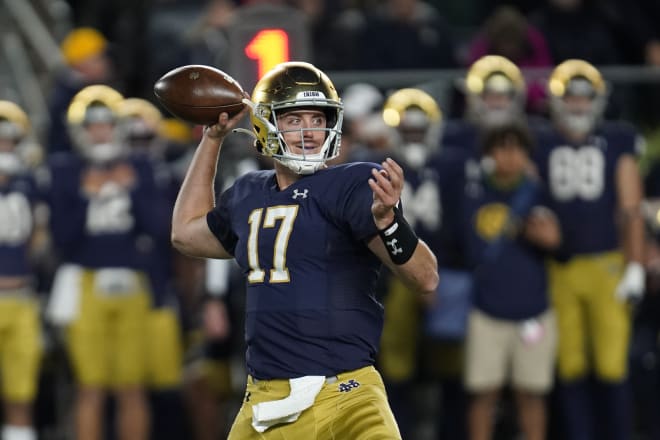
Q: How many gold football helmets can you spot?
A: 7